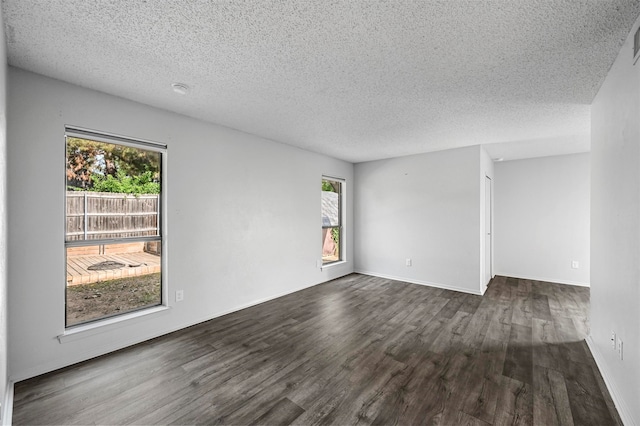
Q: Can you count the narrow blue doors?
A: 0